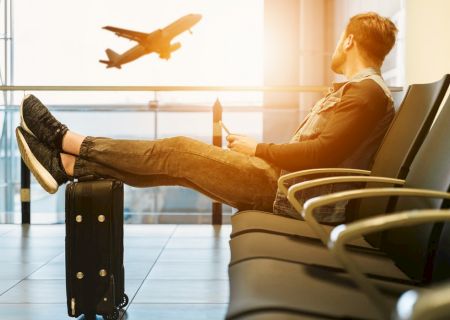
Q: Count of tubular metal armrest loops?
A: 5